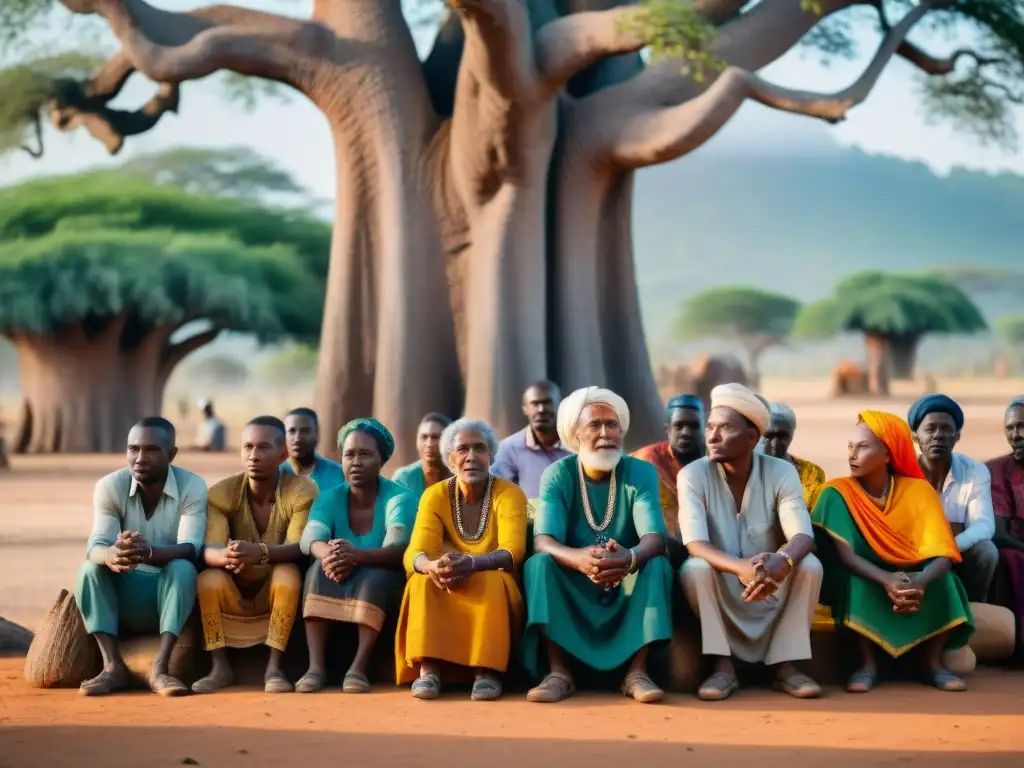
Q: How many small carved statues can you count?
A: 0